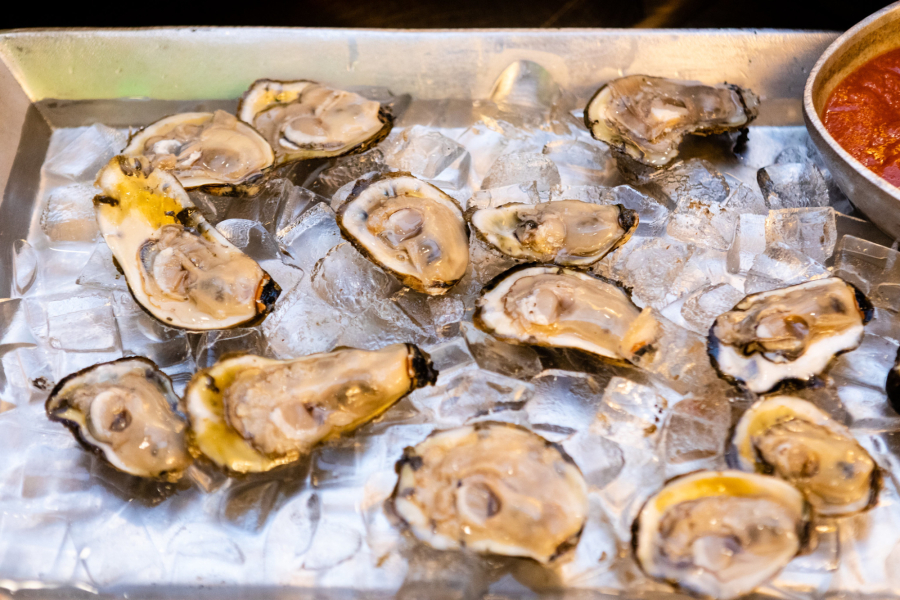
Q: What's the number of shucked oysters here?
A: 13